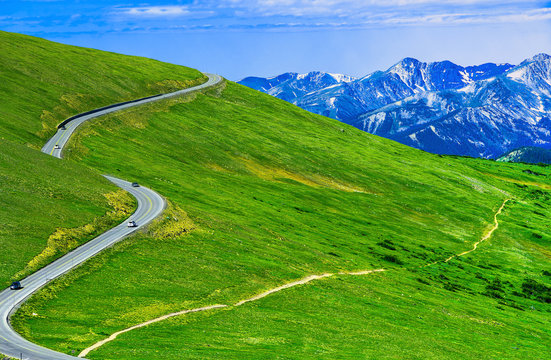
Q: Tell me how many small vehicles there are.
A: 5